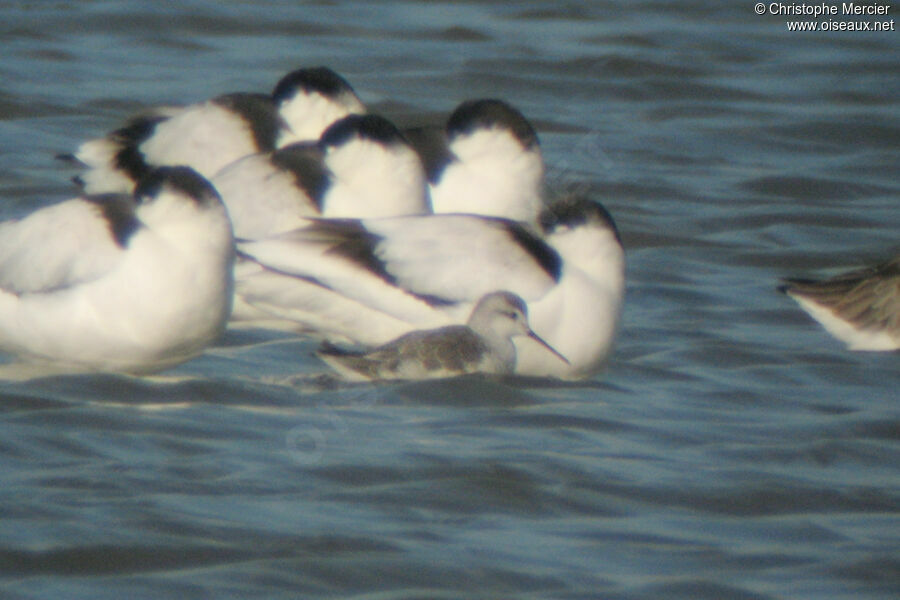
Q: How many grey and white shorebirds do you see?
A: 1